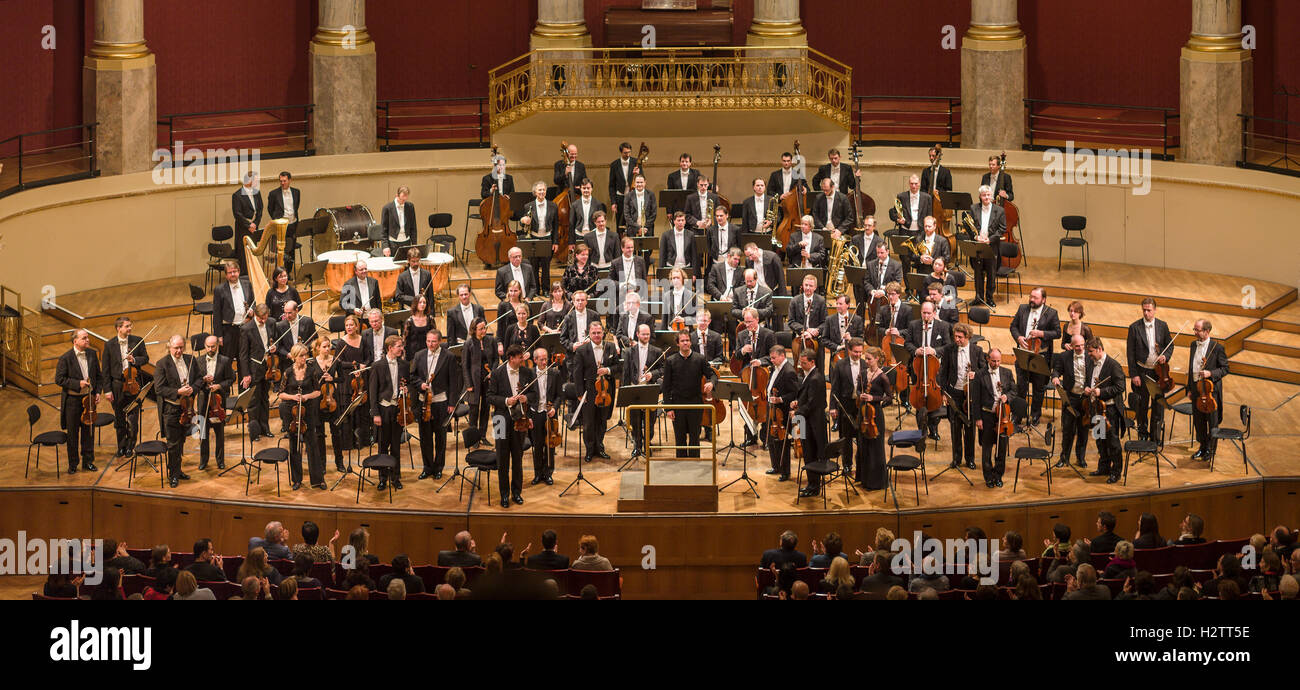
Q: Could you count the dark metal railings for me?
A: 6